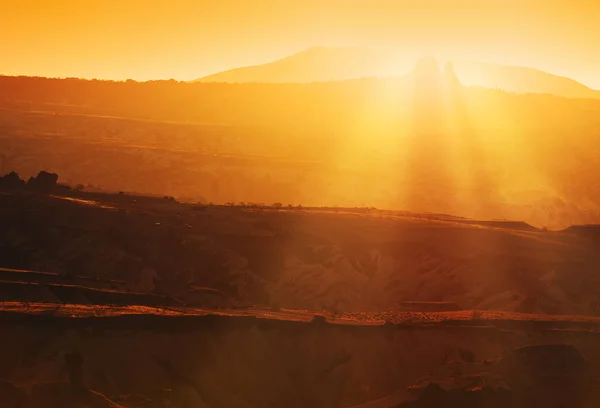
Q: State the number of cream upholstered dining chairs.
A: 0